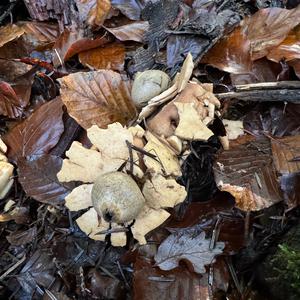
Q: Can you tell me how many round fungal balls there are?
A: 2